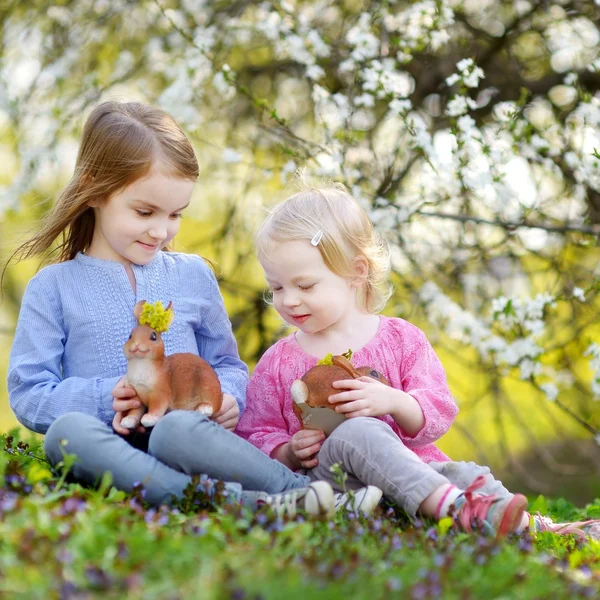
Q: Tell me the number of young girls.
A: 2